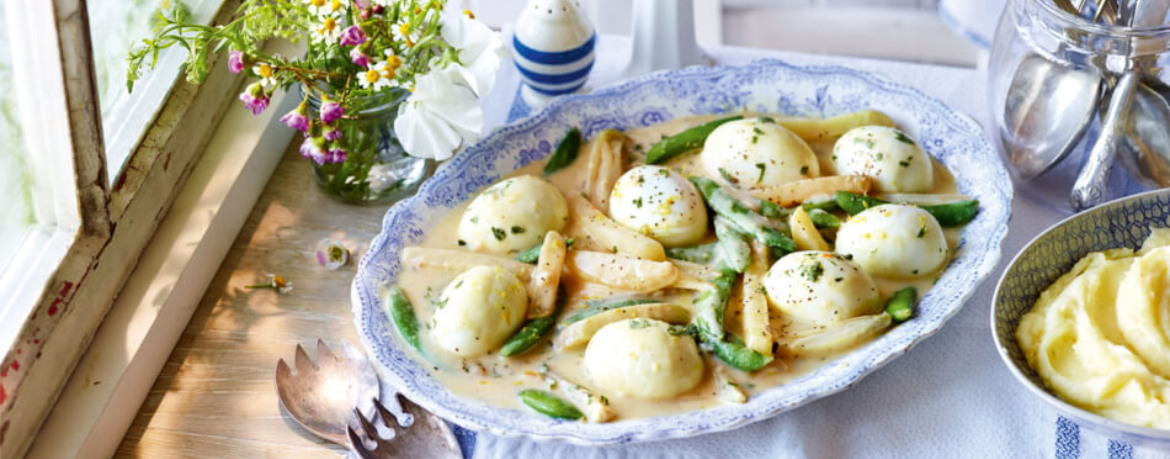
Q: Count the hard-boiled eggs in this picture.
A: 8